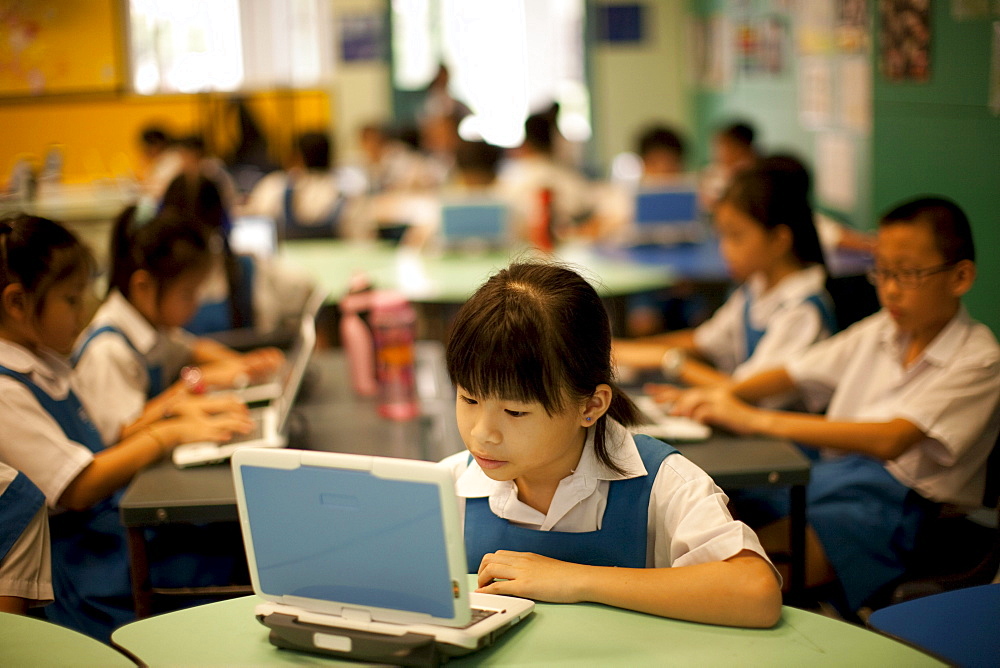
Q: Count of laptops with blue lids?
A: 3